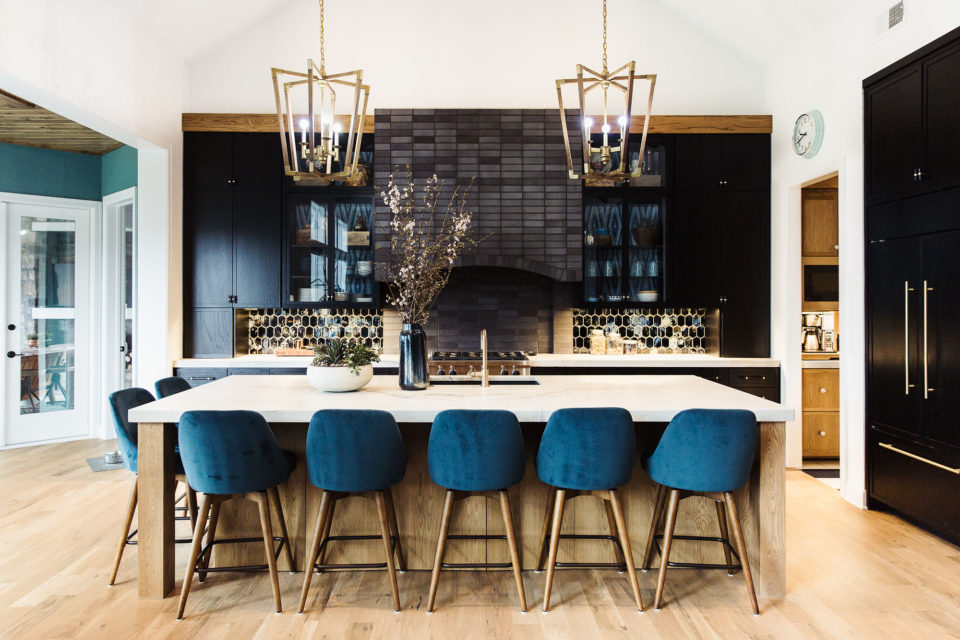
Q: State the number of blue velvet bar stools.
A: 7